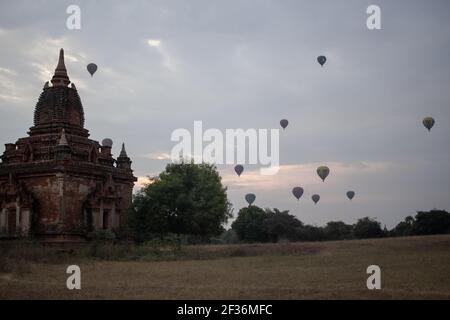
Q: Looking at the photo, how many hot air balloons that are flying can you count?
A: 11